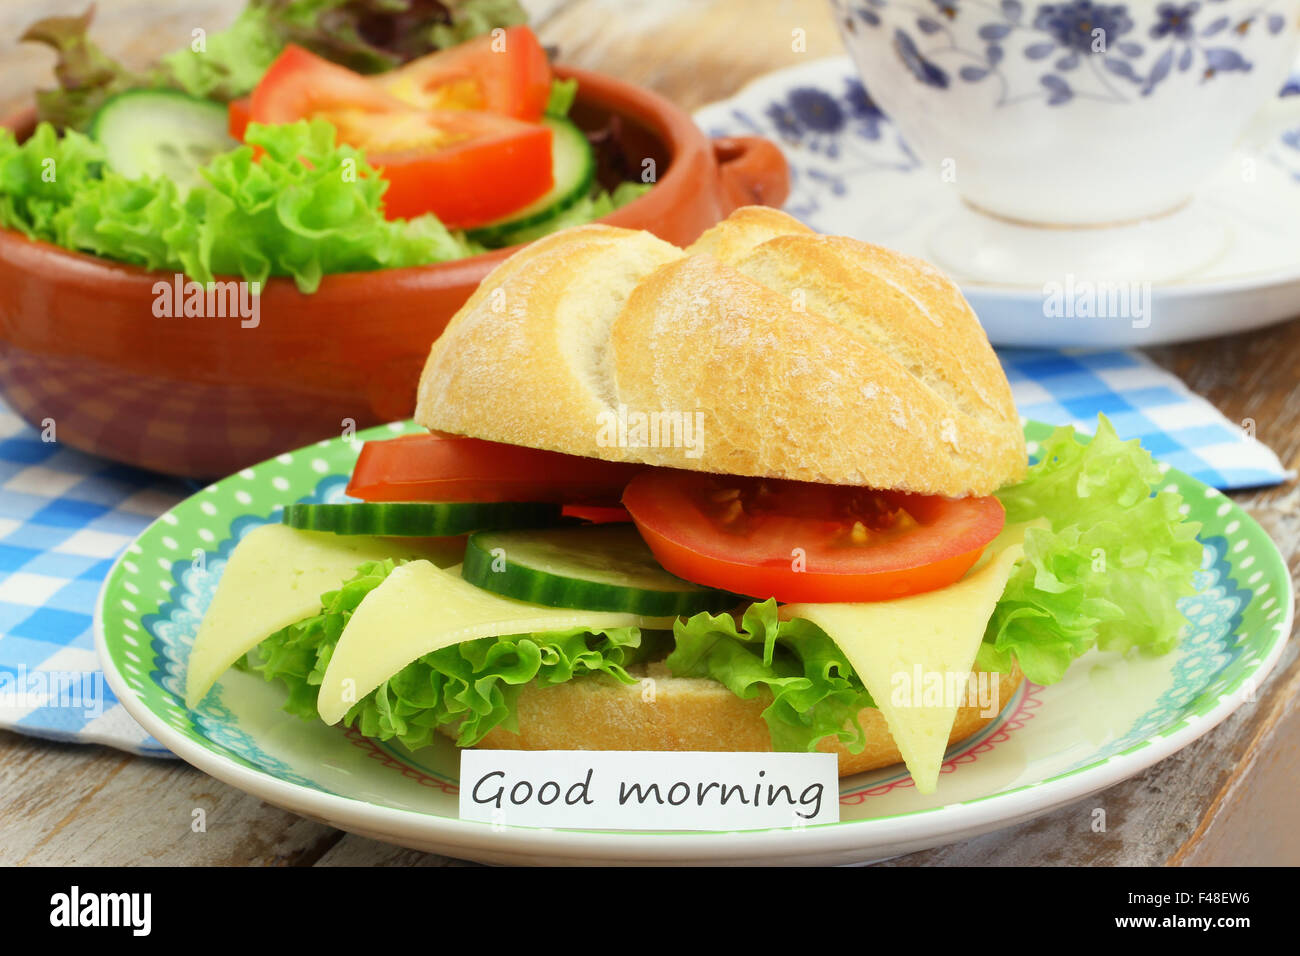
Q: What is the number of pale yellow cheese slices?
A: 3